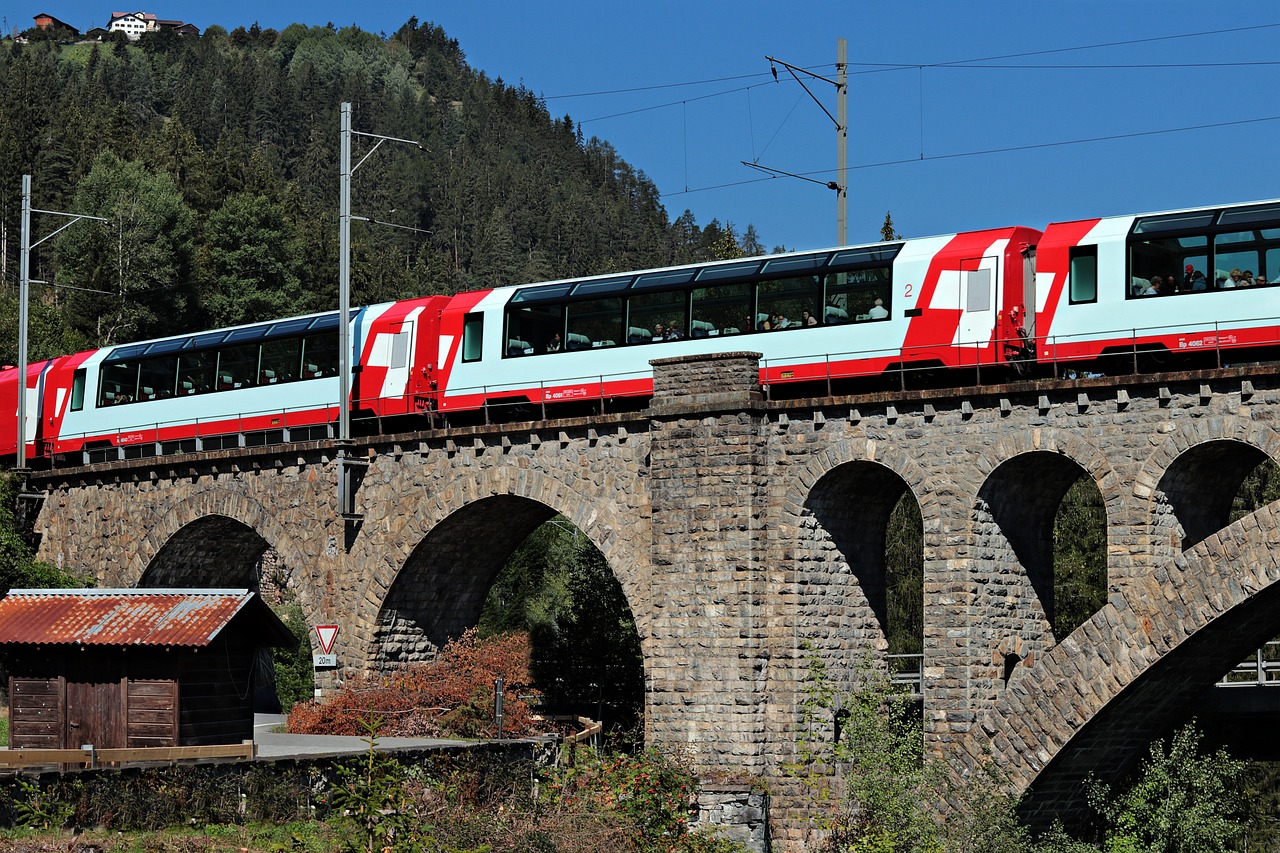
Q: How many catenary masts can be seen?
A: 3